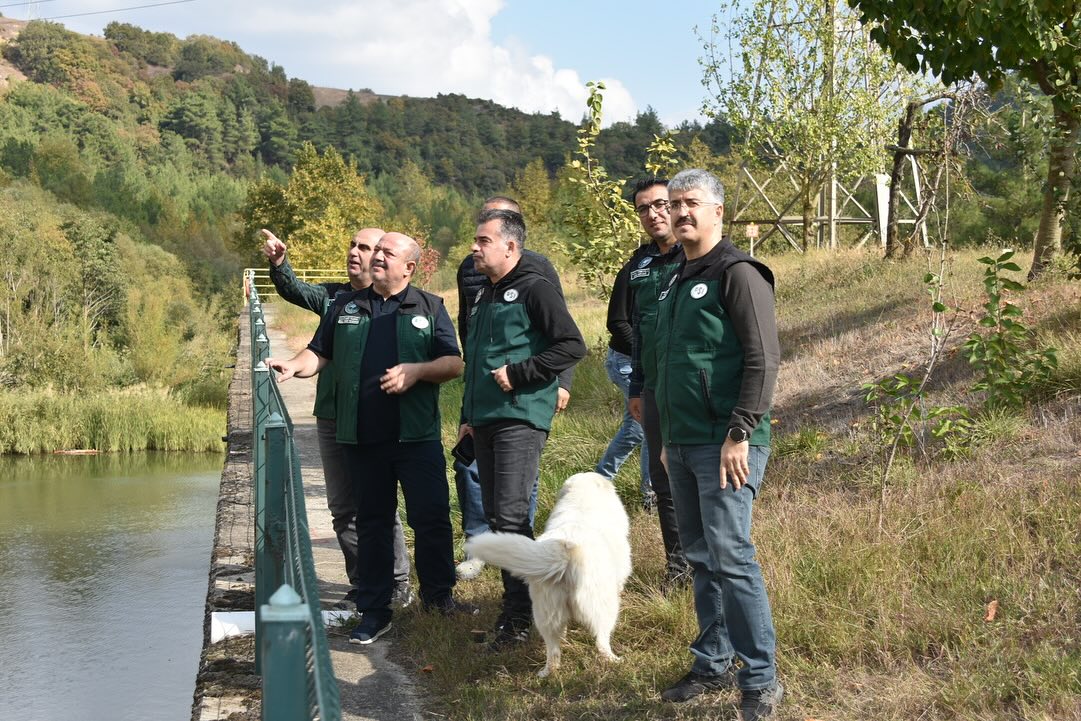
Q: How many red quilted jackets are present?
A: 0